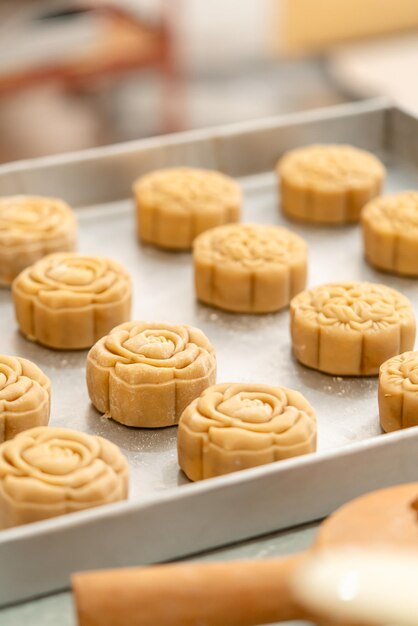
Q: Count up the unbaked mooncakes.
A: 12